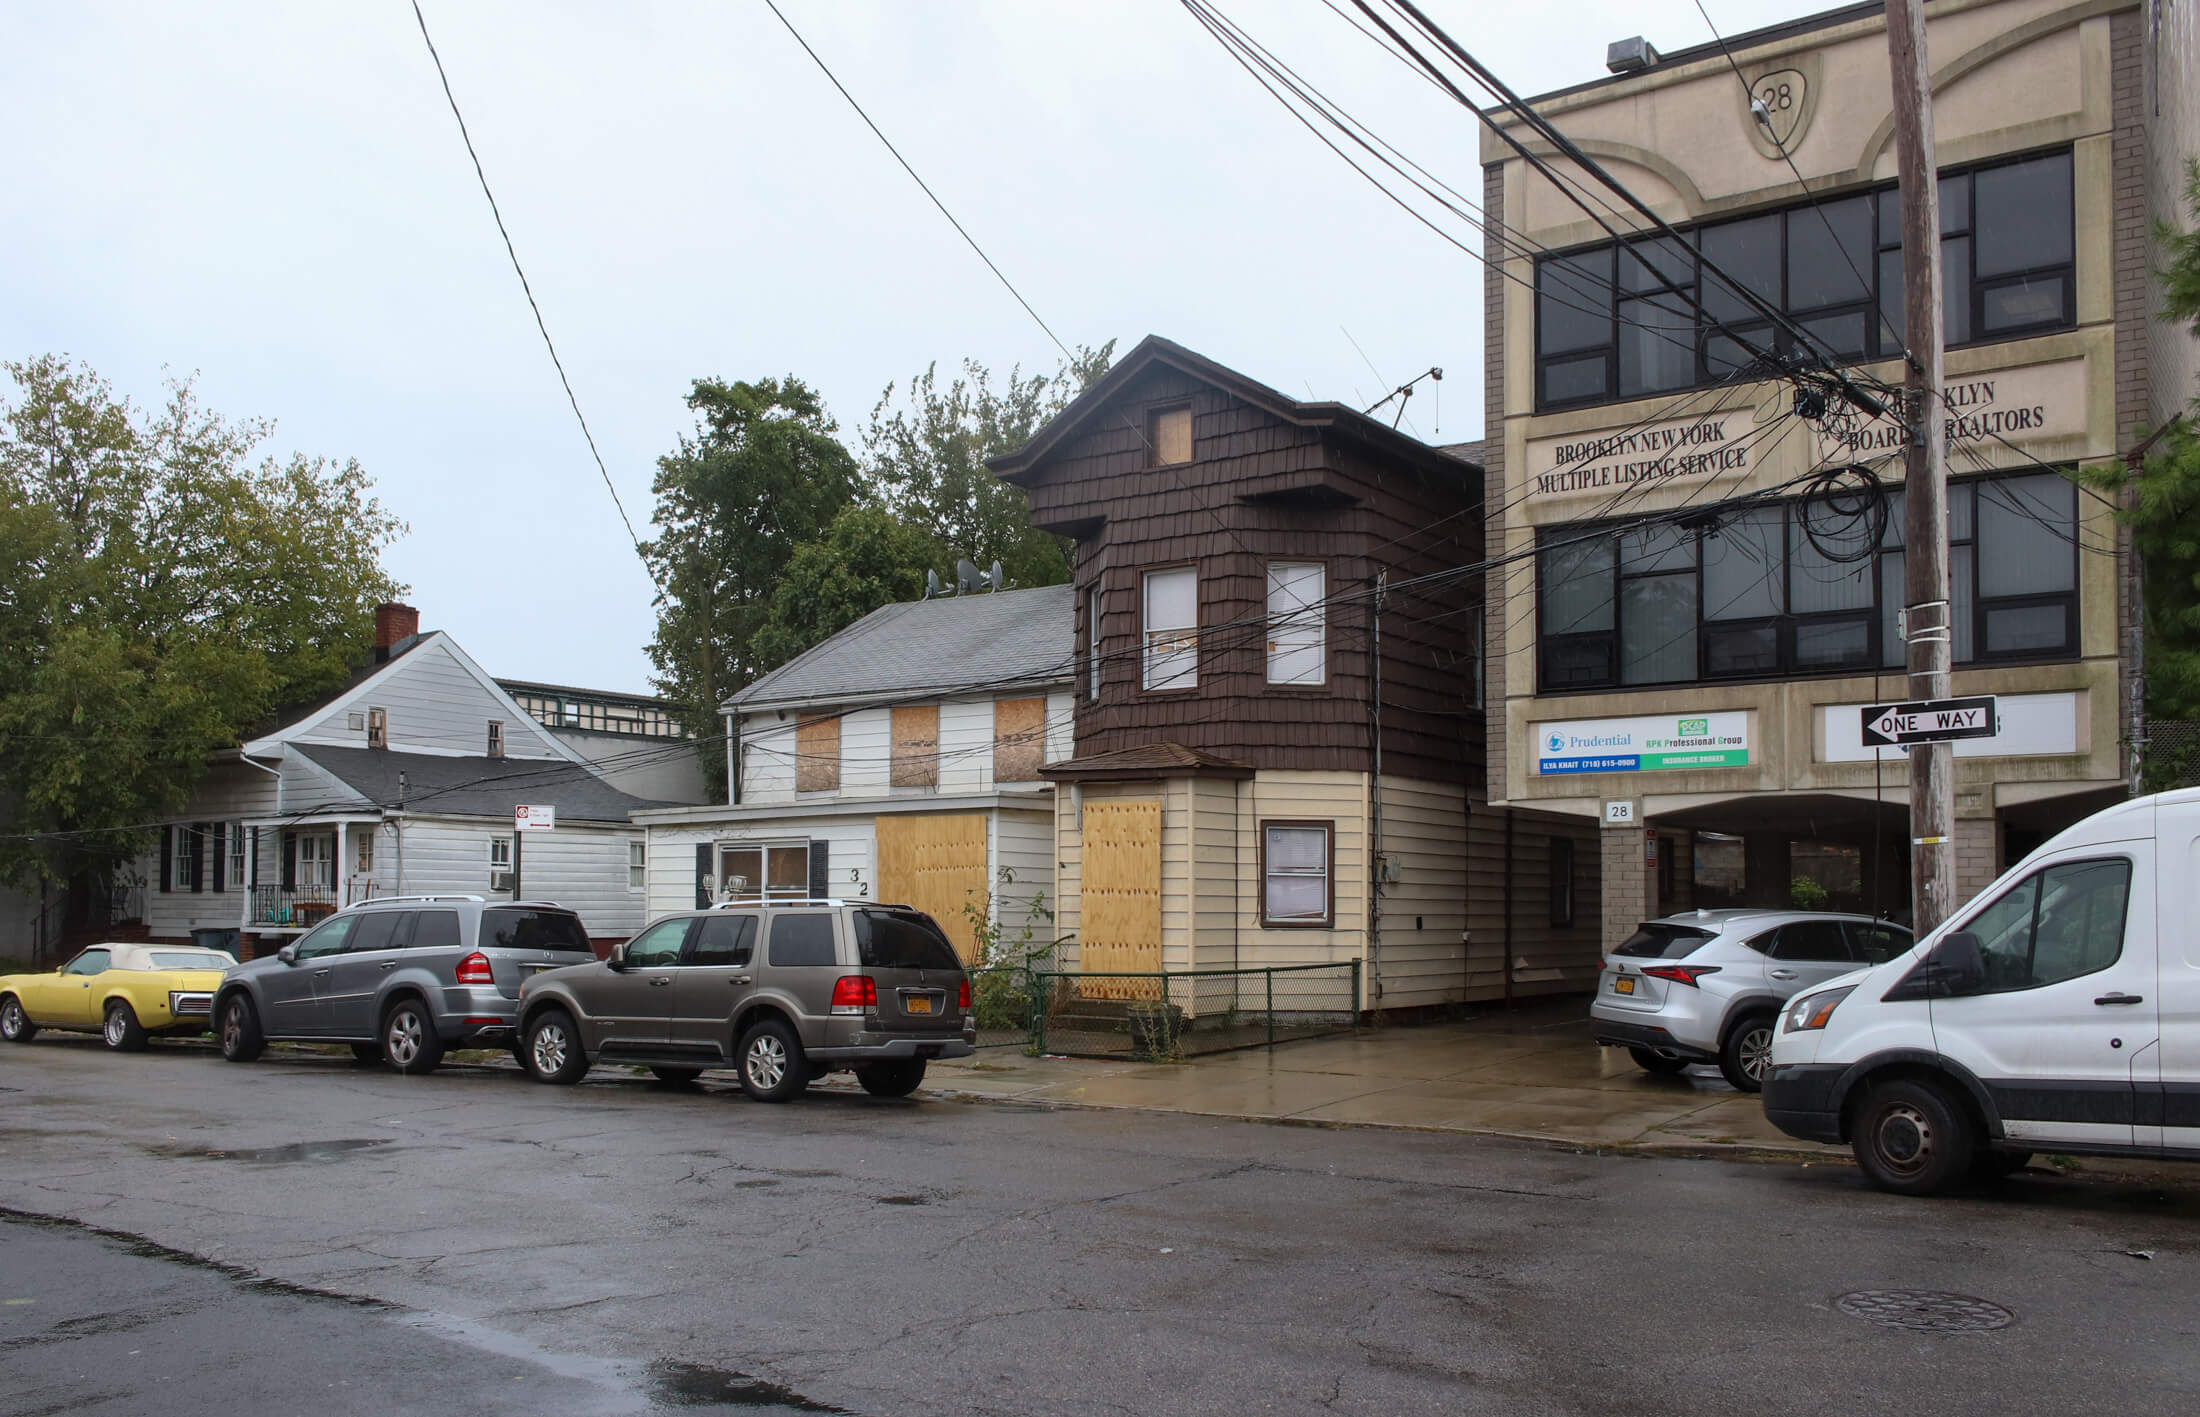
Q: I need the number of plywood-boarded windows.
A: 4